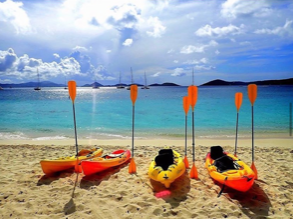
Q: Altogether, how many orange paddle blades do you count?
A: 12